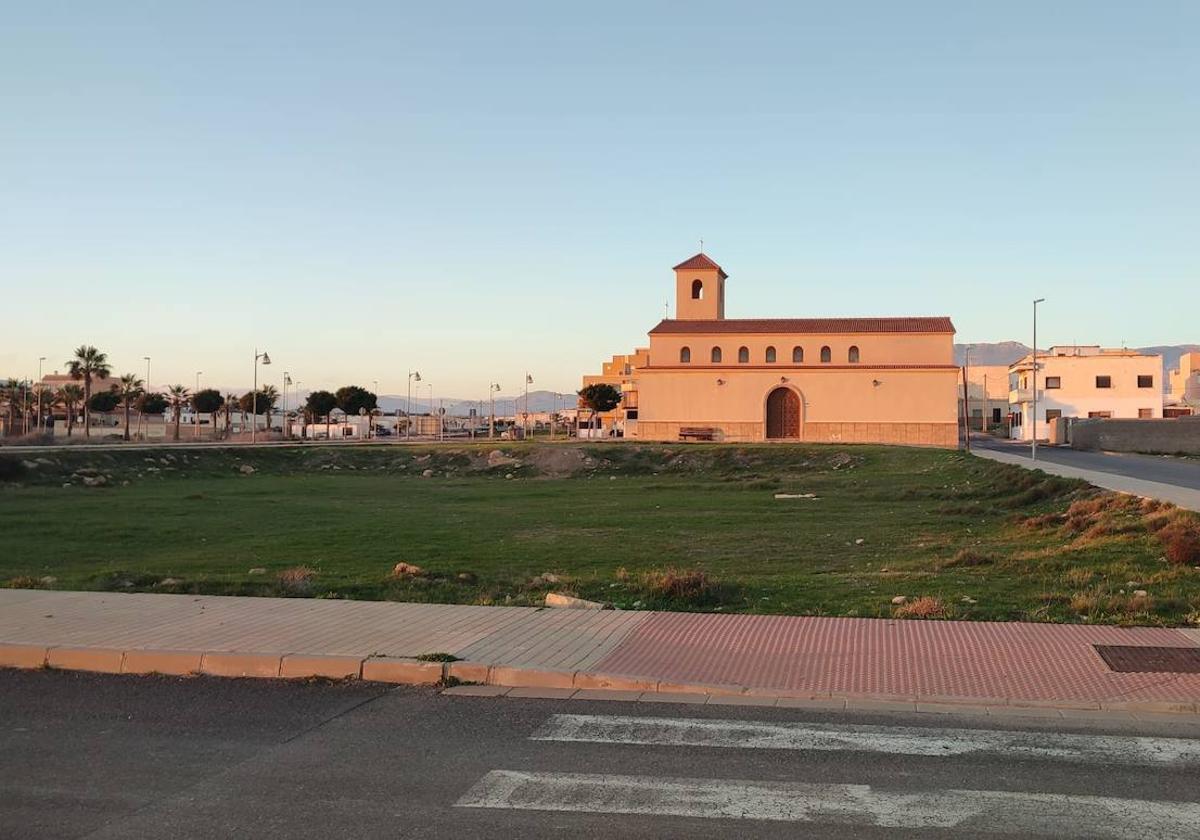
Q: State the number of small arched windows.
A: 7